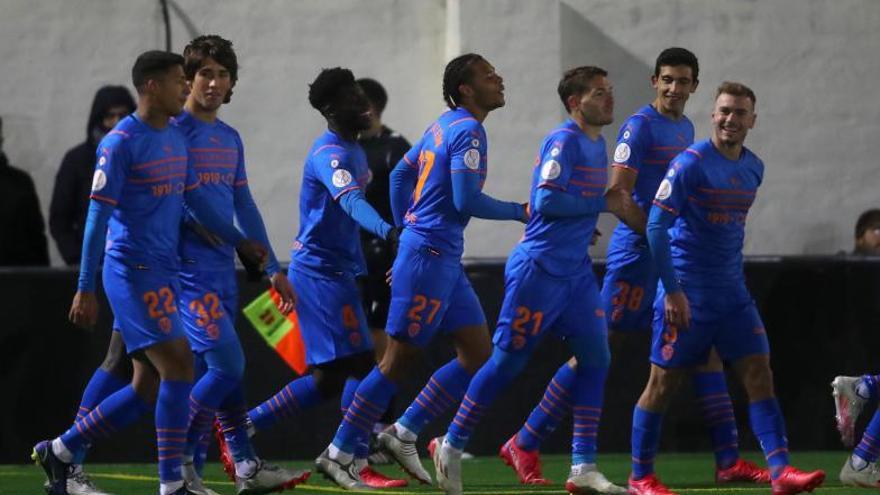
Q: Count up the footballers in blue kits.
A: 7